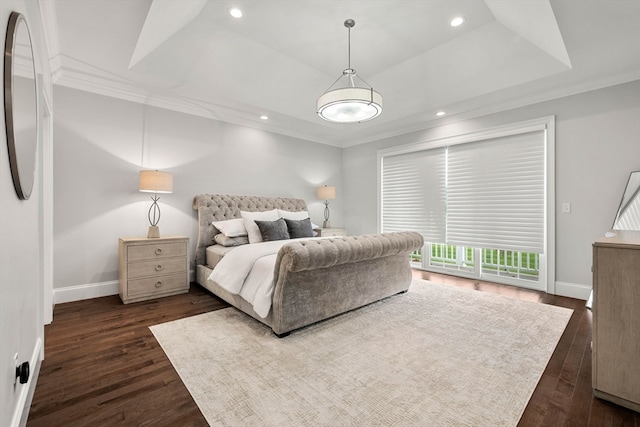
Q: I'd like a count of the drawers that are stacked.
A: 3